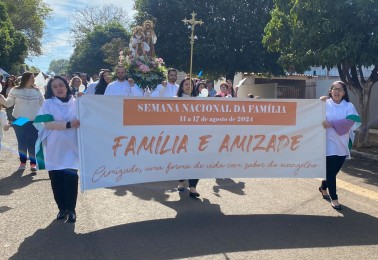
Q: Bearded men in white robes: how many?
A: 2